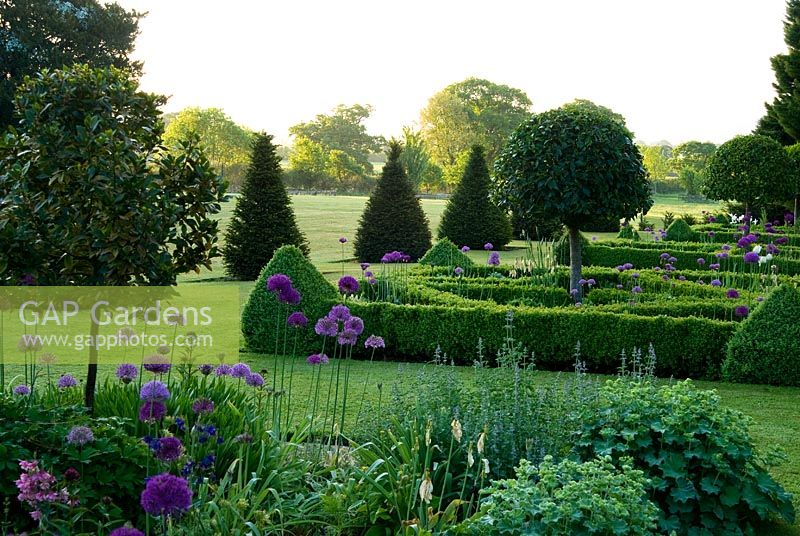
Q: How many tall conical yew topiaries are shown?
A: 3